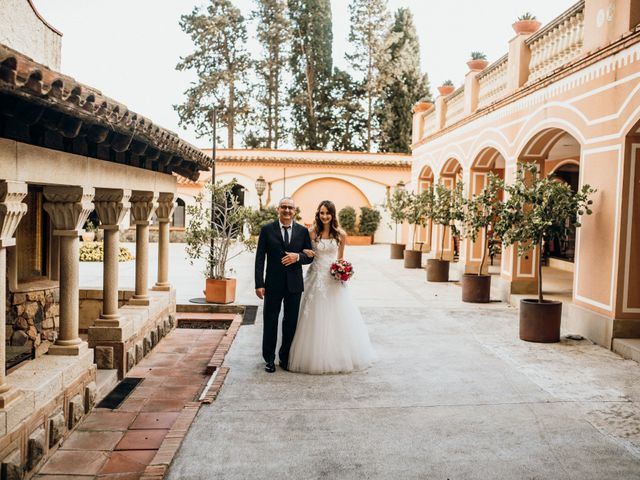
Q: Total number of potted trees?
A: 6